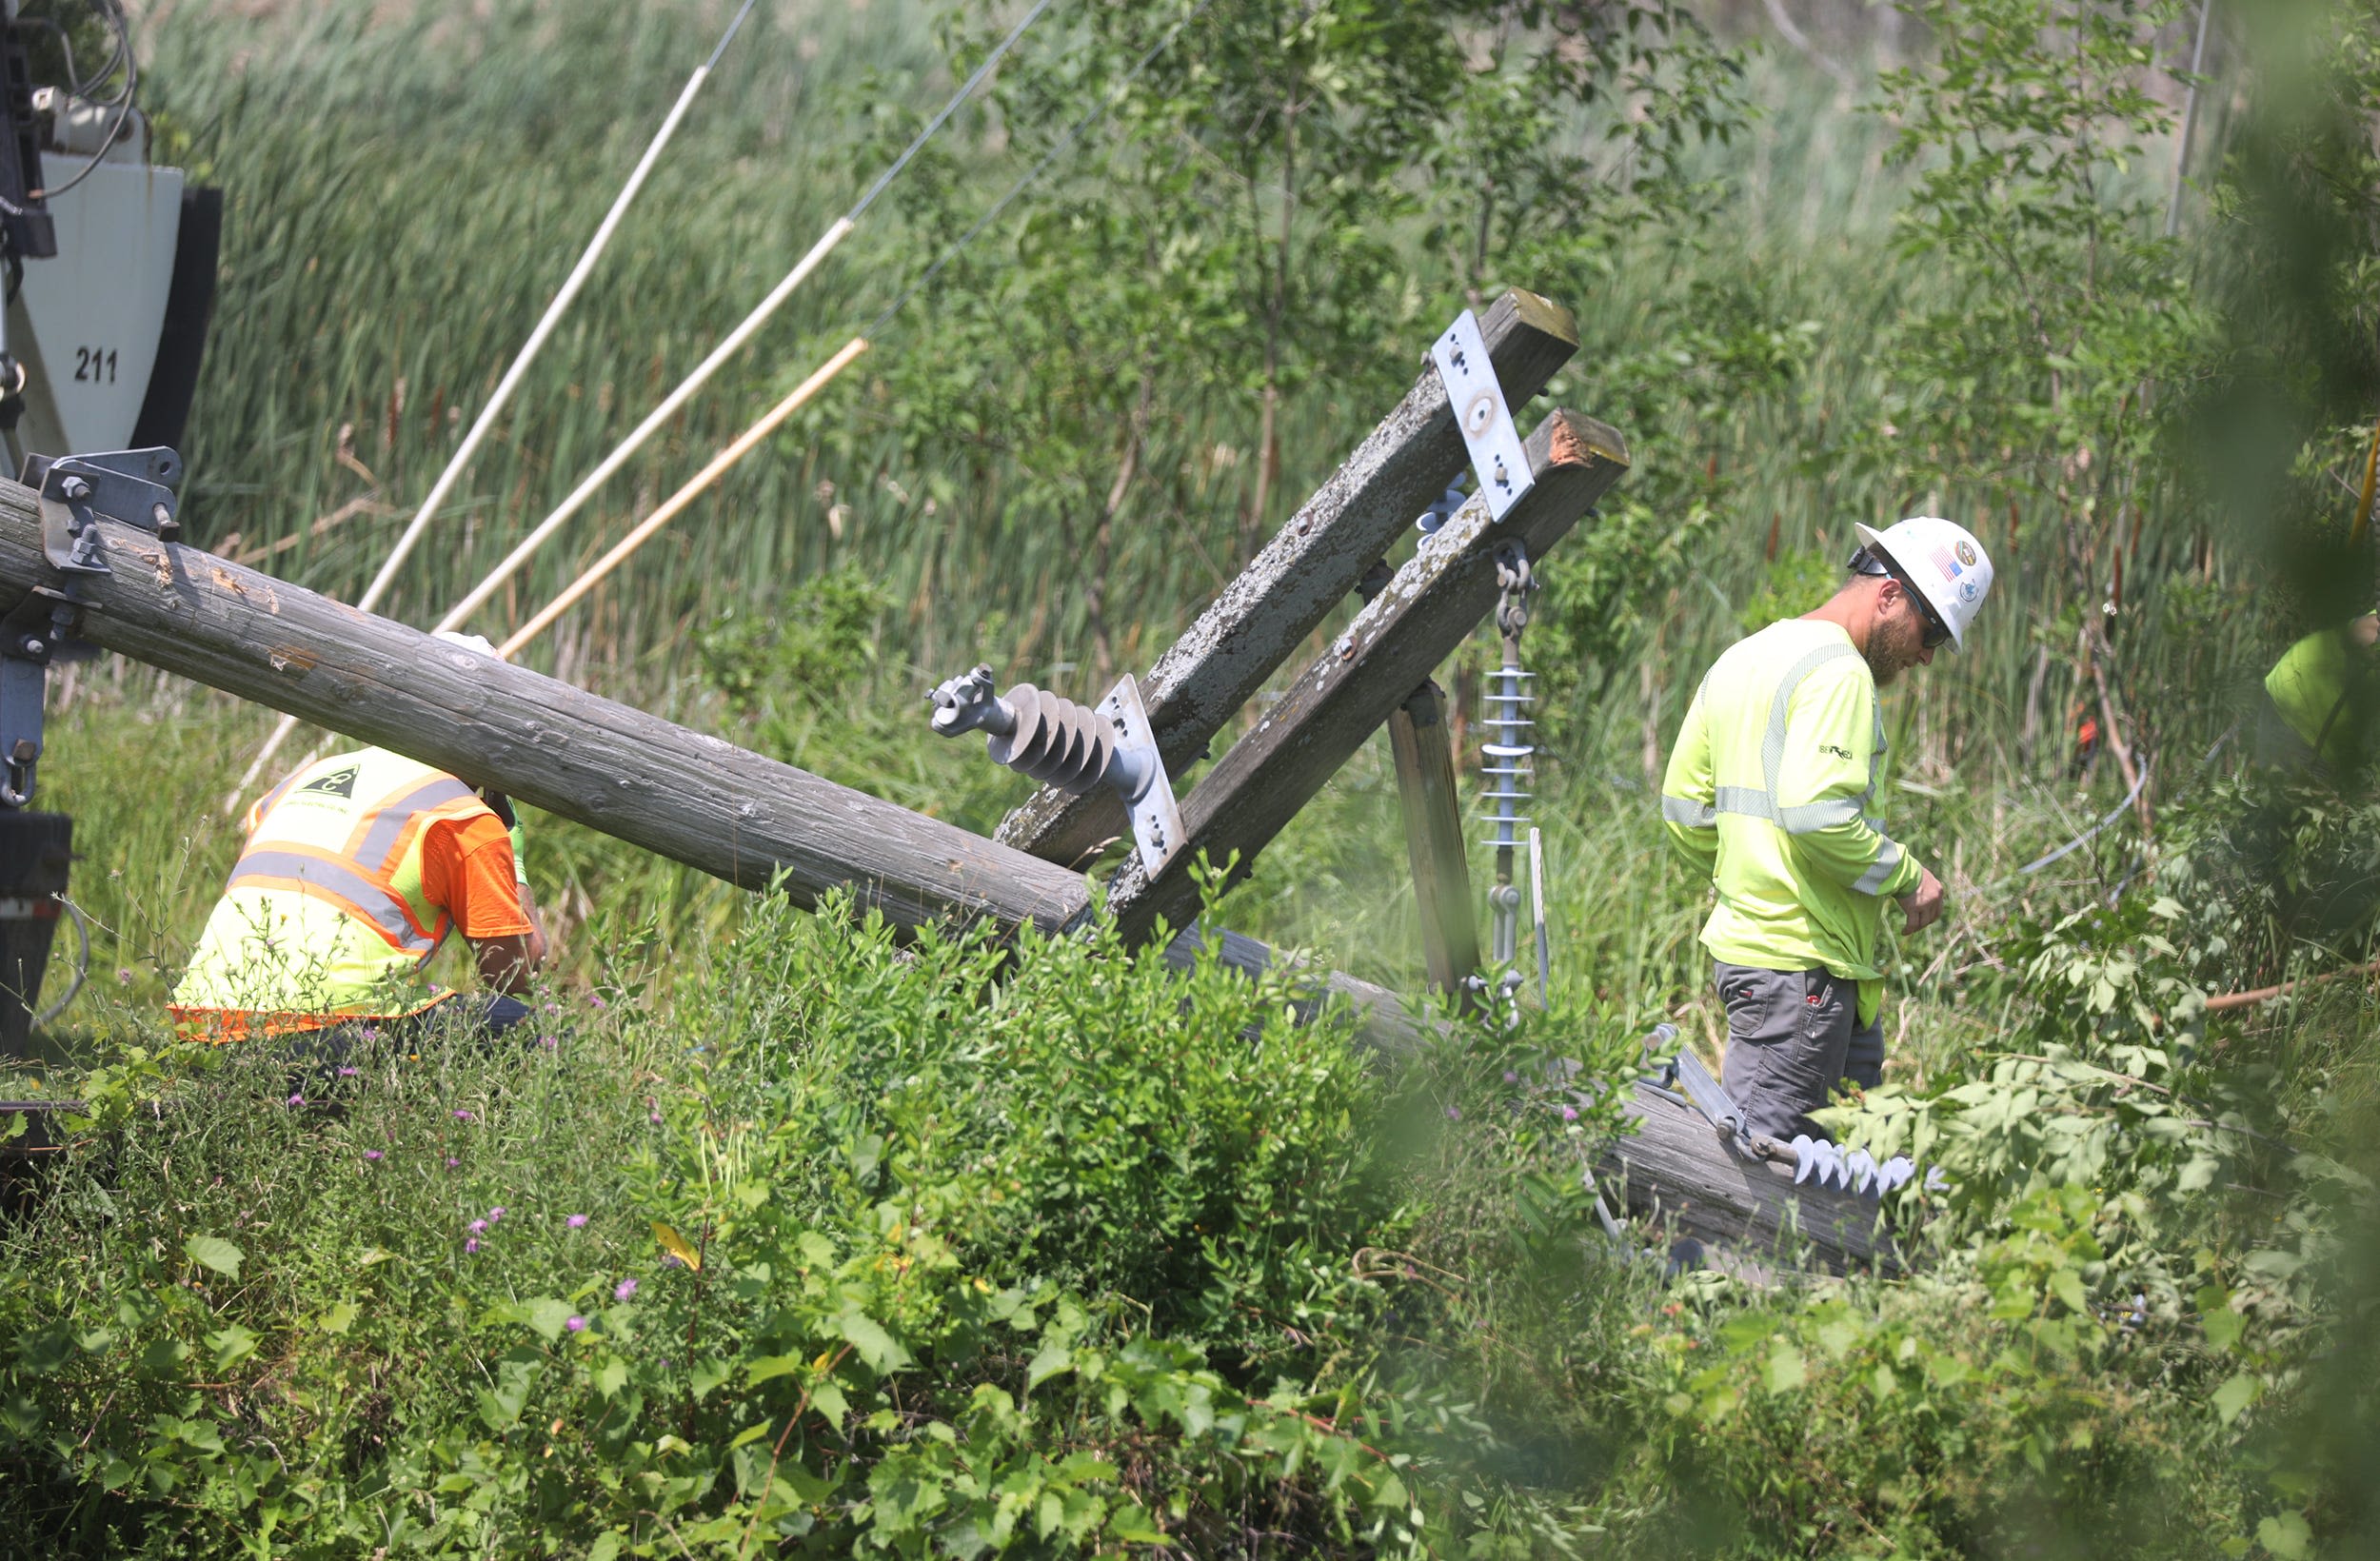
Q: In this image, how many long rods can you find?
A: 3